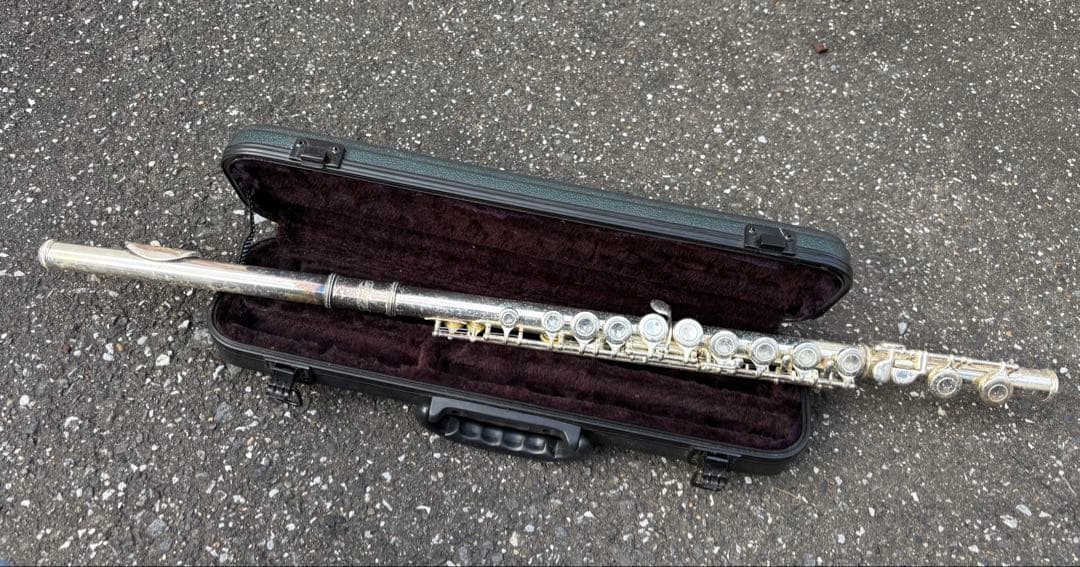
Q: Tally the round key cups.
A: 12